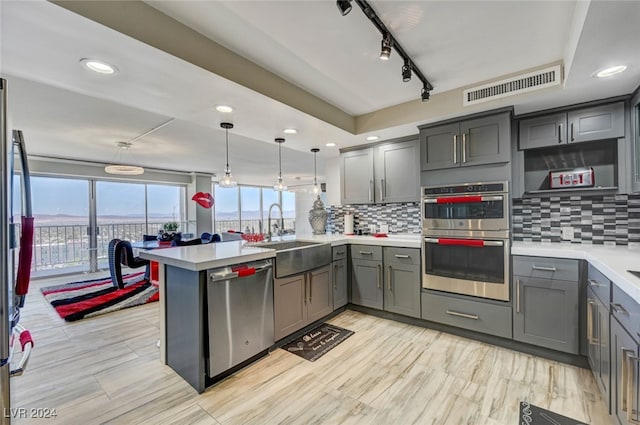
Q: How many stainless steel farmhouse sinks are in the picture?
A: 1